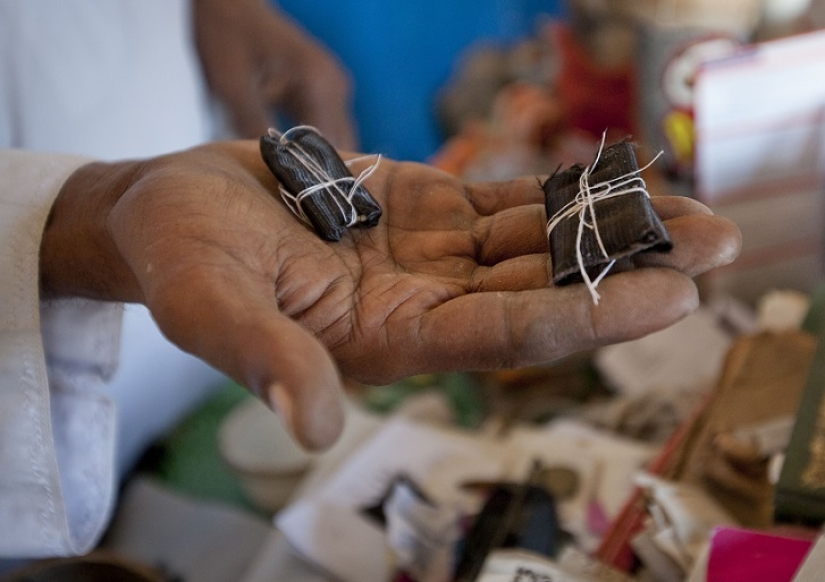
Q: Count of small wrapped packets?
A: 2